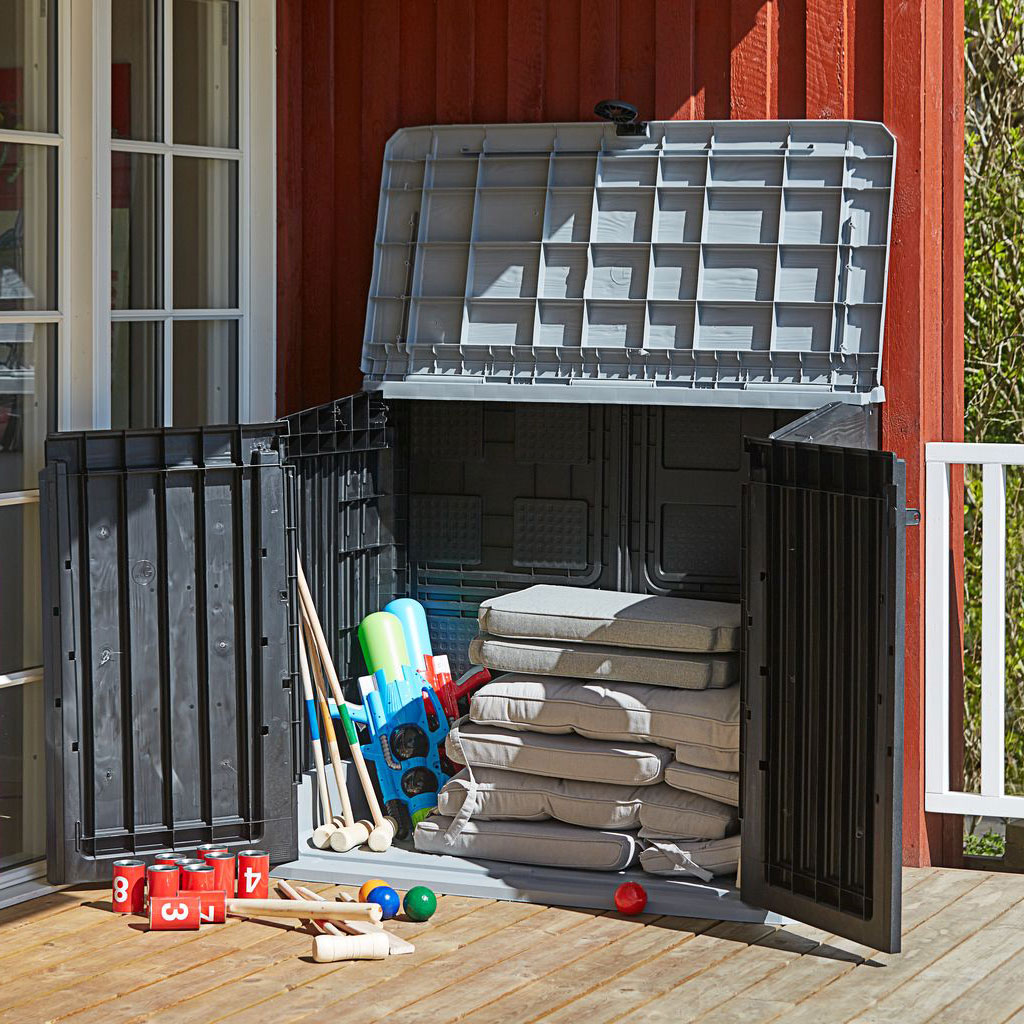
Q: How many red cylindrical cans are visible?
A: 10